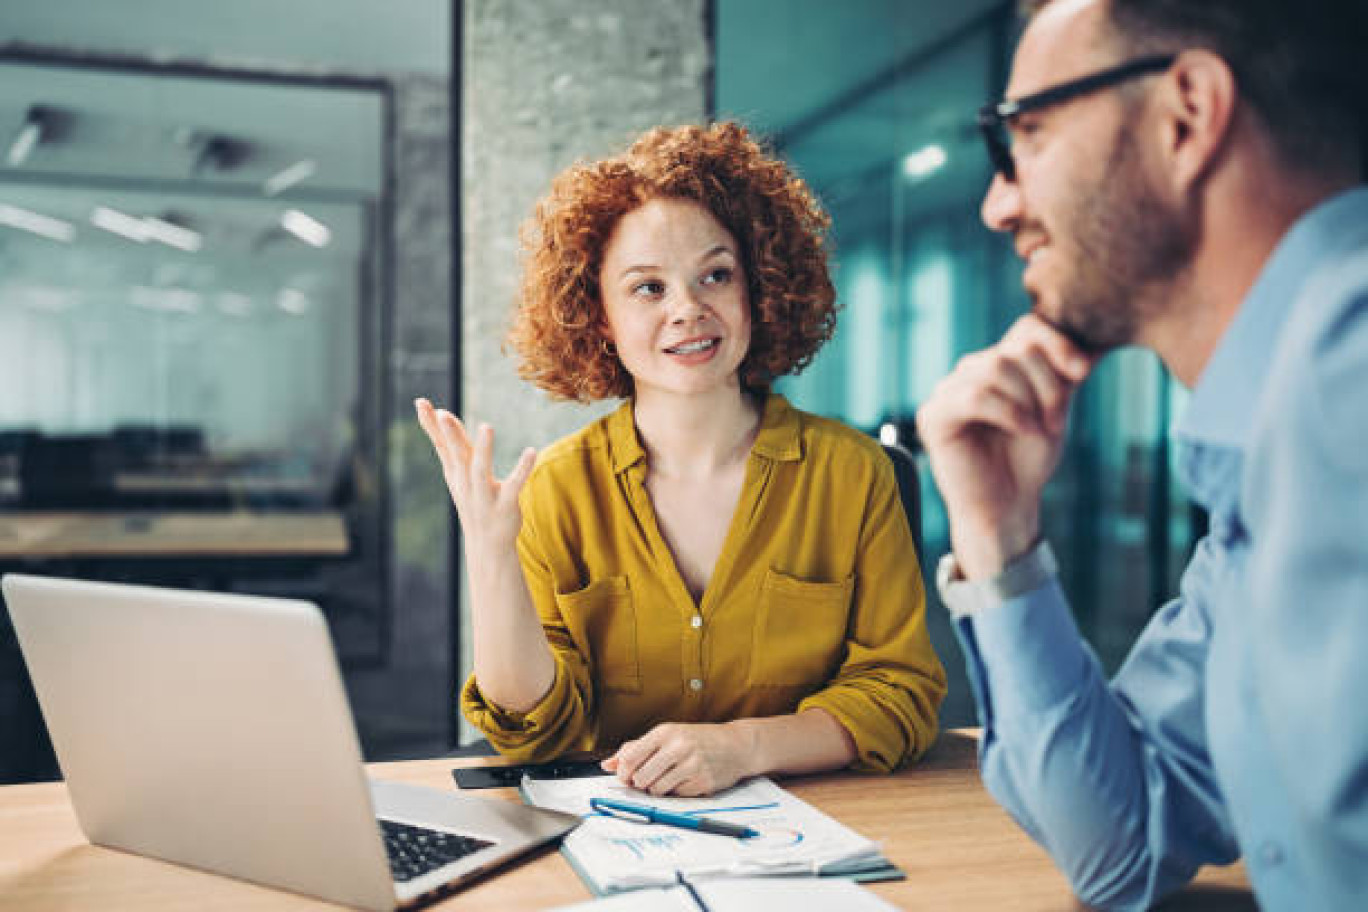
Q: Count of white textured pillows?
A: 0